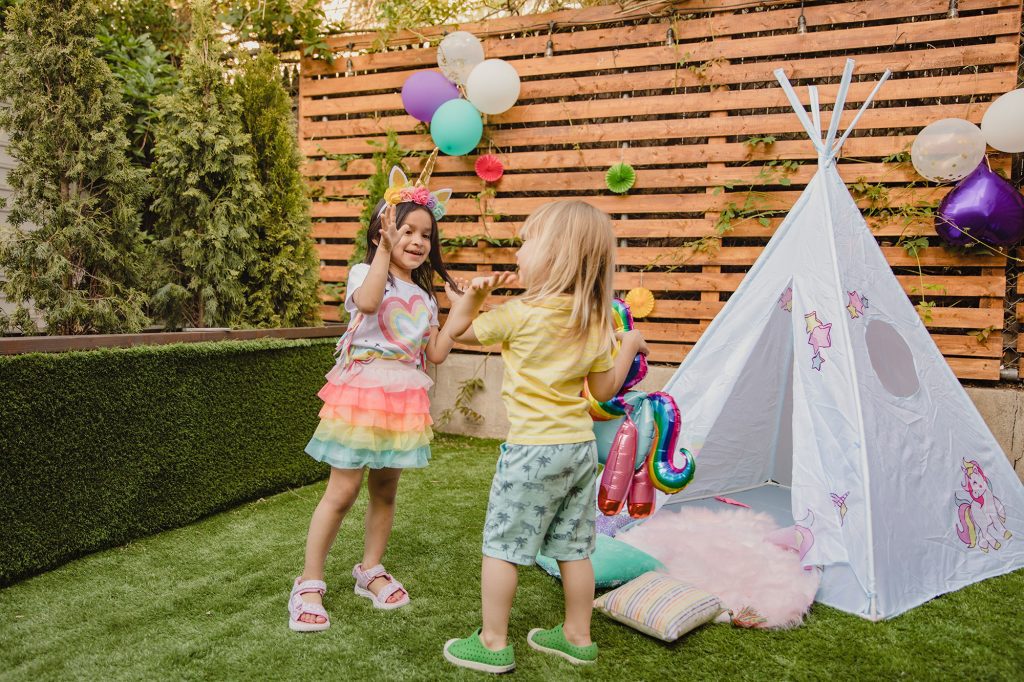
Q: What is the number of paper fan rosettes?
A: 3